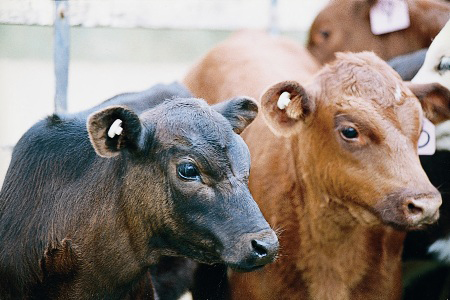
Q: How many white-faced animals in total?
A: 1